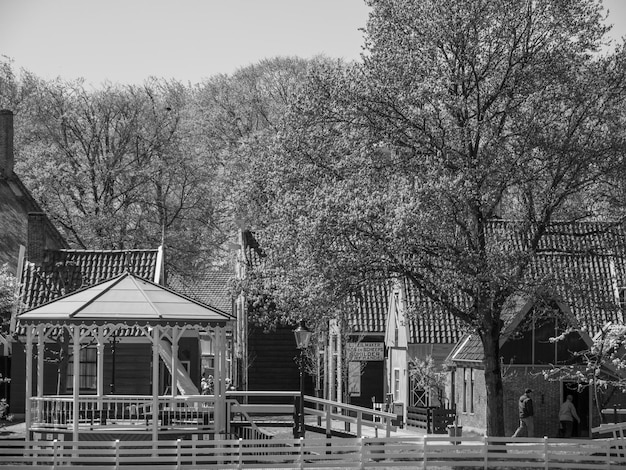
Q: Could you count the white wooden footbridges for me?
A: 1